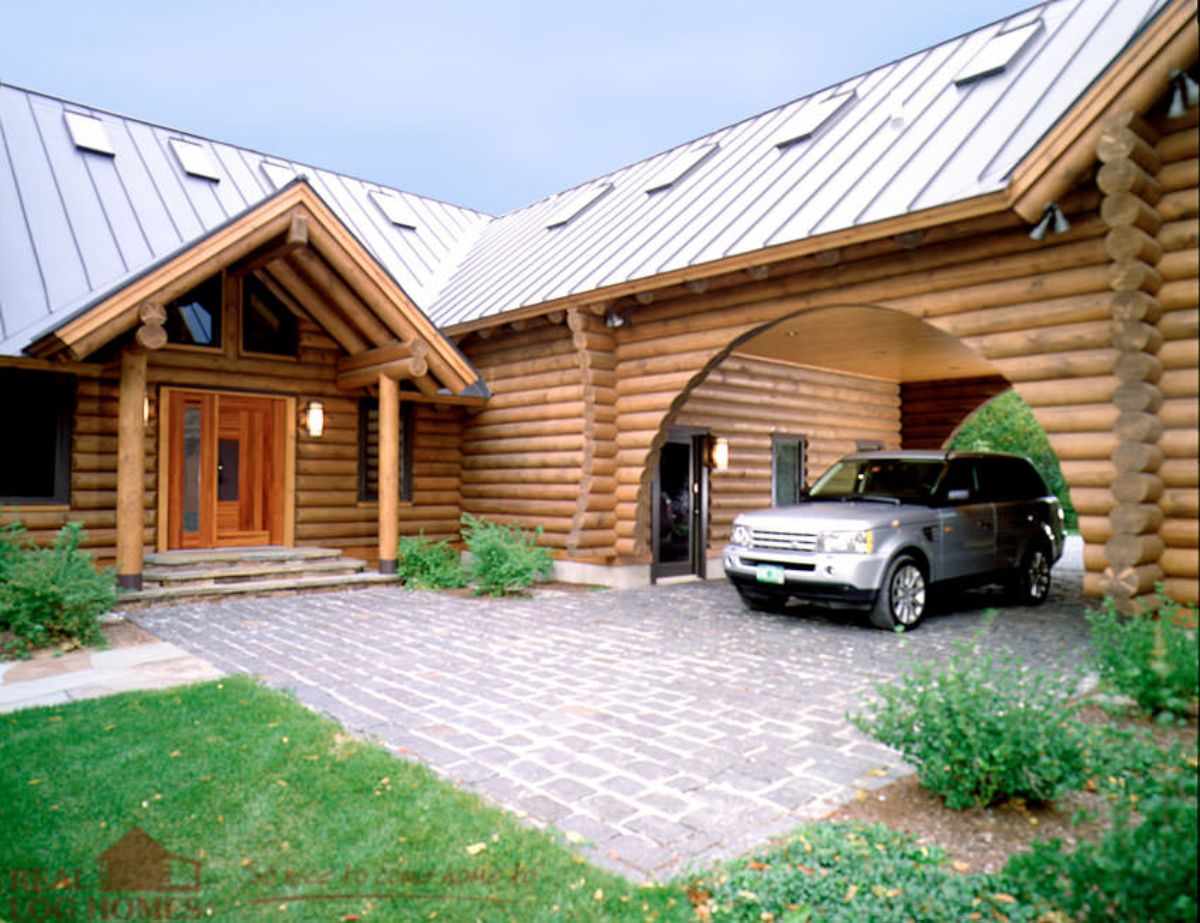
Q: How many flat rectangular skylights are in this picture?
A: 8